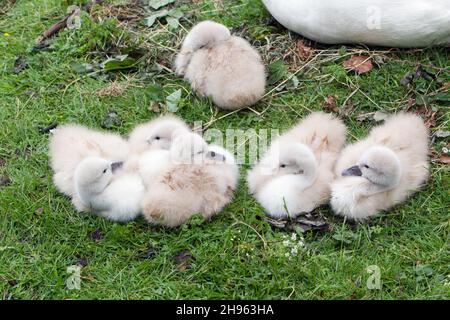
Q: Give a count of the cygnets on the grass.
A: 6